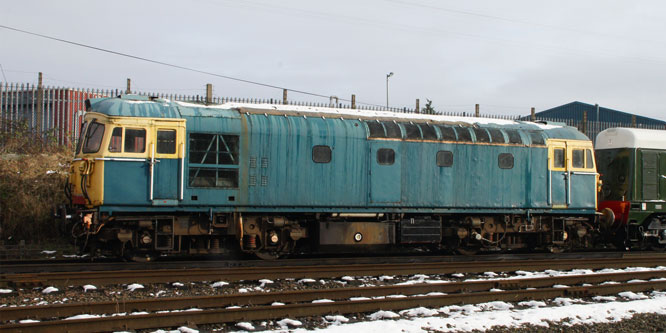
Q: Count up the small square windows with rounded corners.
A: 4